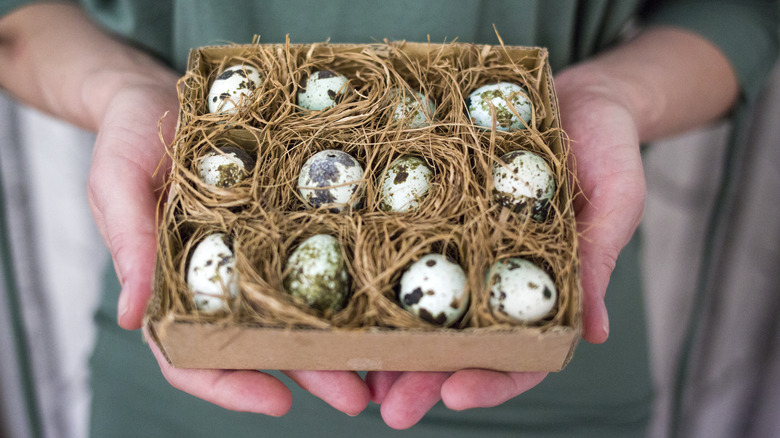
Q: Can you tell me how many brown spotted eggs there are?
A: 12